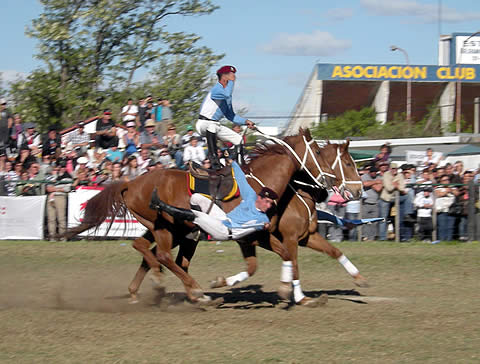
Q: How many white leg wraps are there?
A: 4